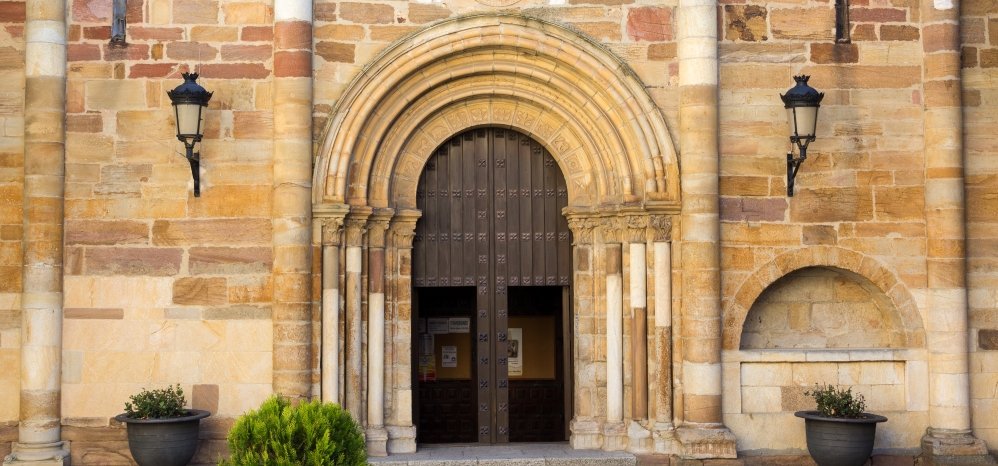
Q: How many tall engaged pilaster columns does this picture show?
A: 4